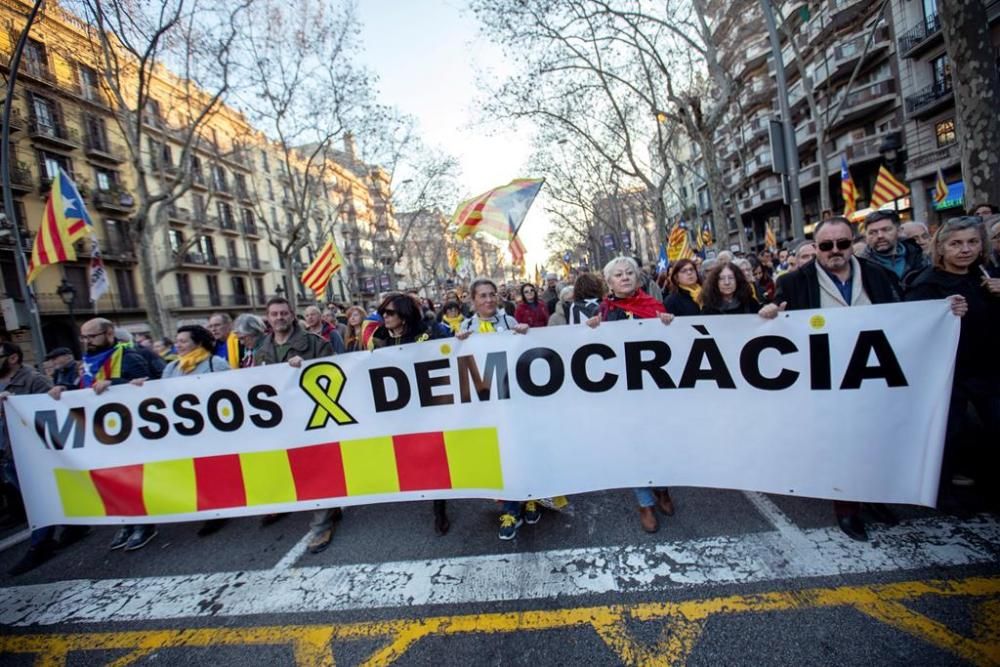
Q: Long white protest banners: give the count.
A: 1